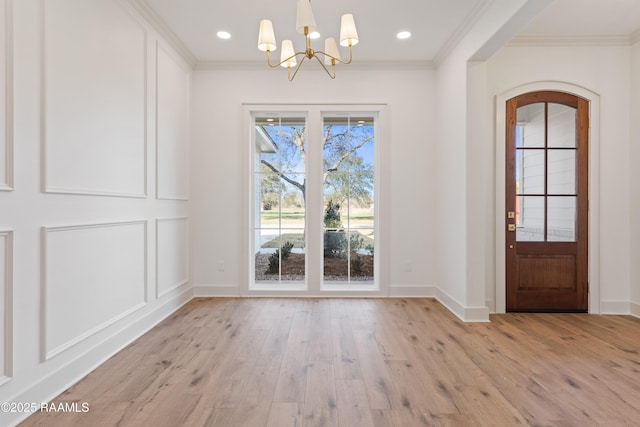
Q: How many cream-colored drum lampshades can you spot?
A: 5